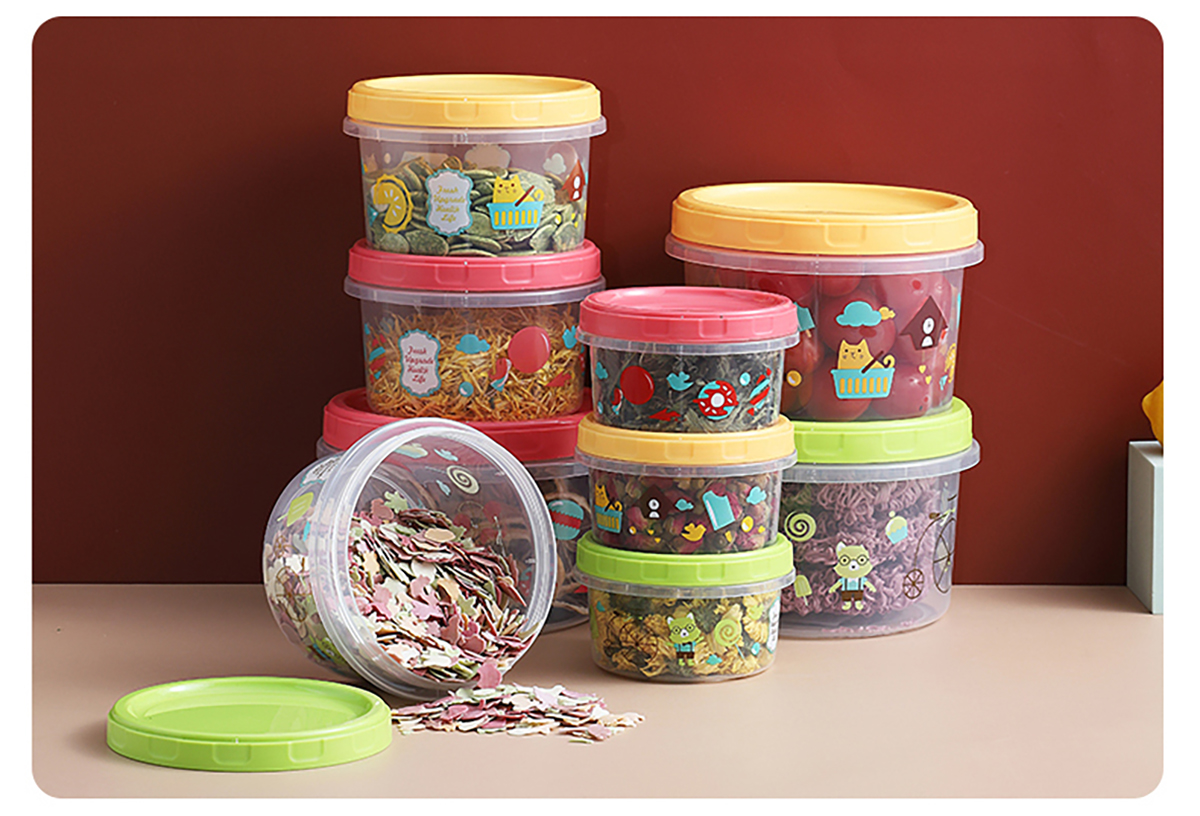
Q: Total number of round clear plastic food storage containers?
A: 9